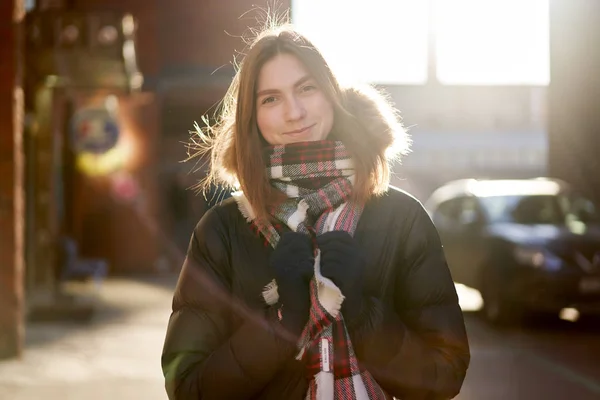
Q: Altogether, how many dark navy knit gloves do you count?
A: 2